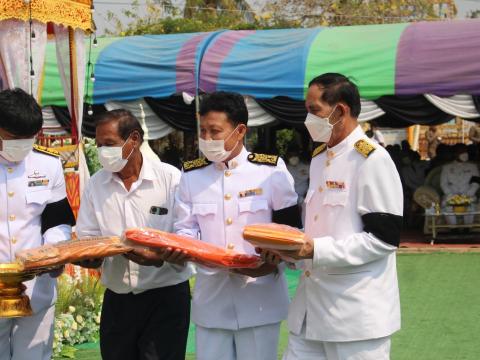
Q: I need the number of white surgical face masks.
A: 4